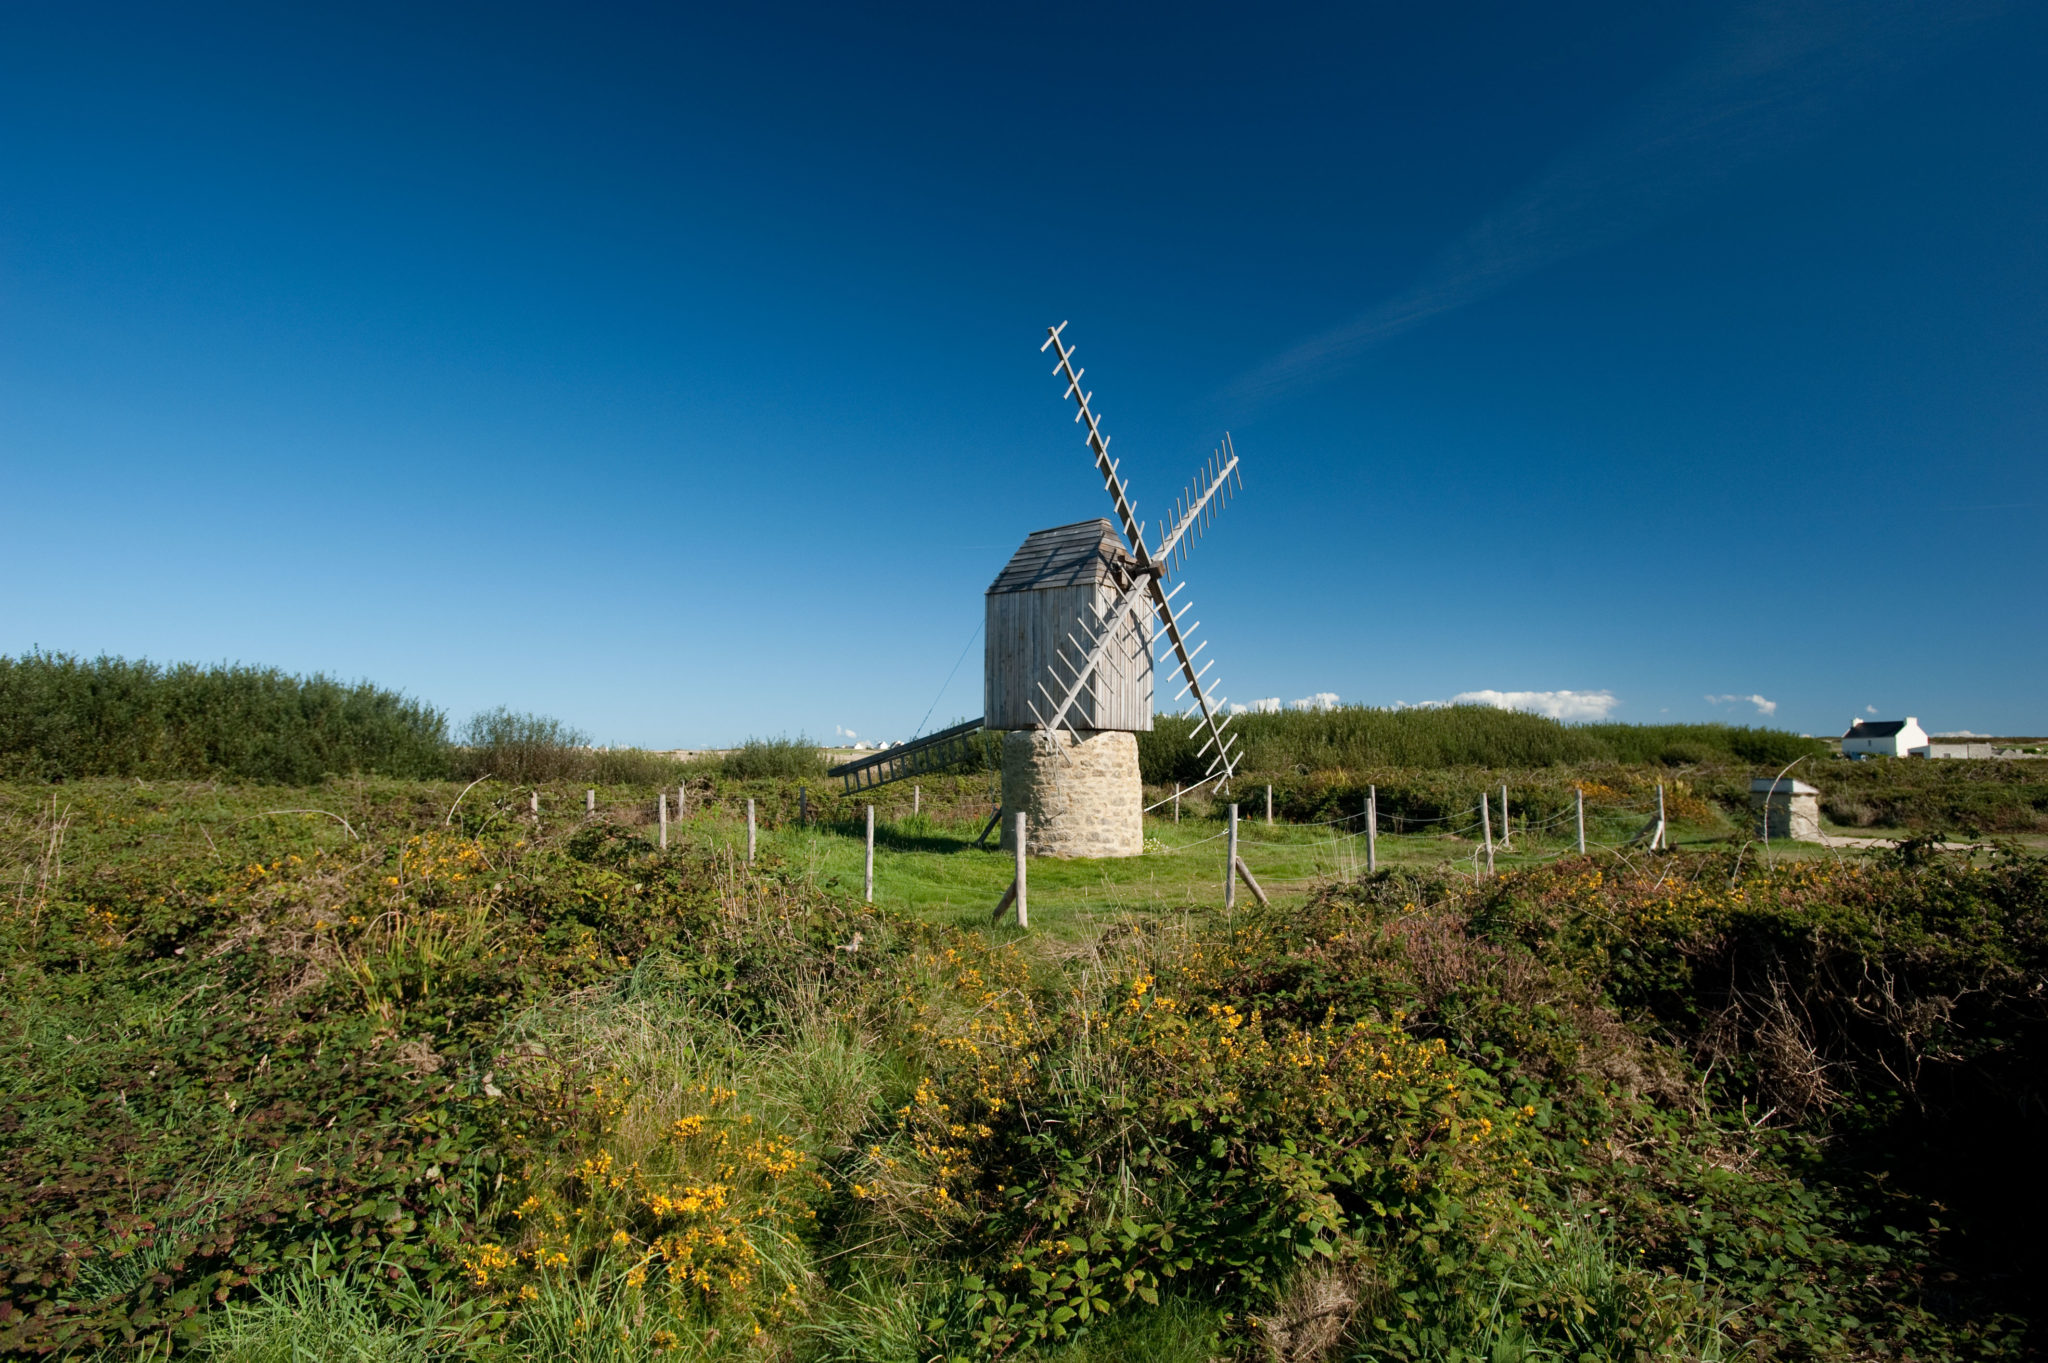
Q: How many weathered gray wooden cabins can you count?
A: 1